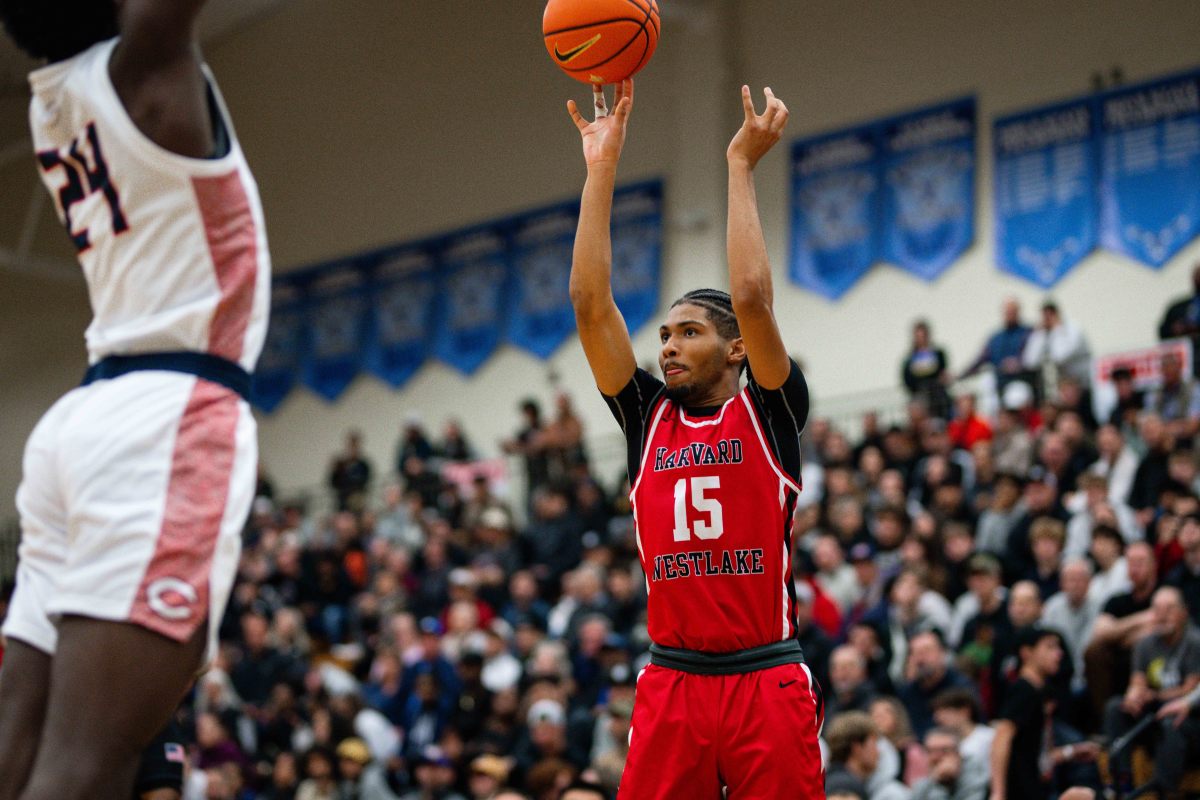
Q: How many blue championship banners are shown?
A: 10